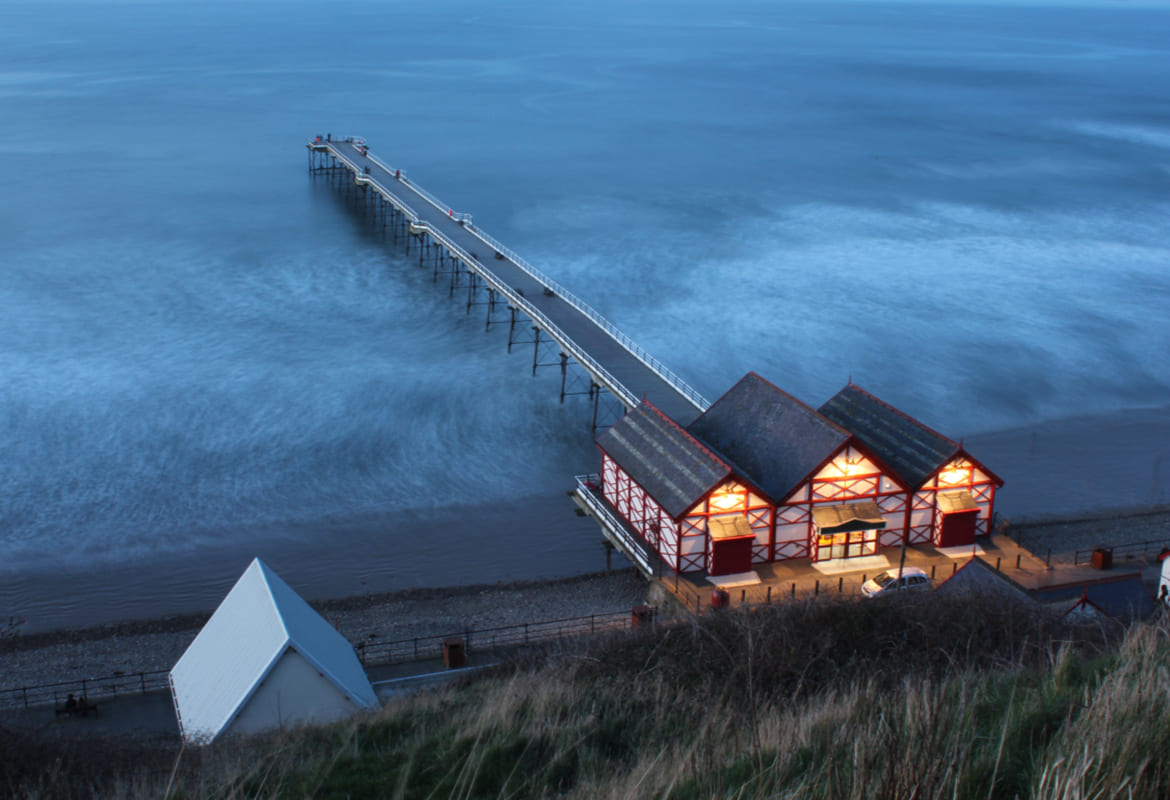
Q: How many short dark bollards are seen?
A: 10